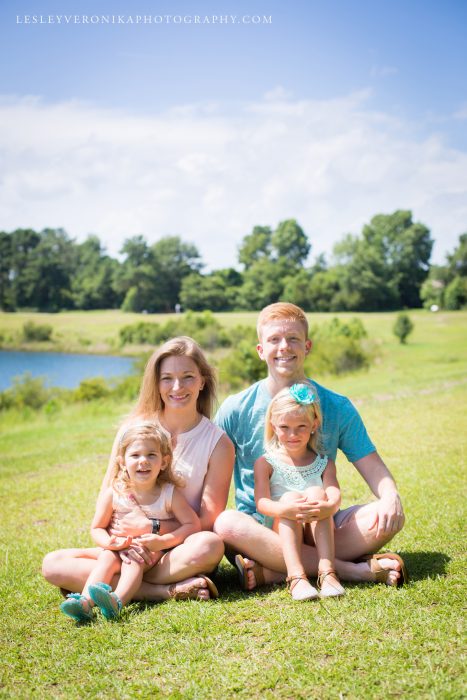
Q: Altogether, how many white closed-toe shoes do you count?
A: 2